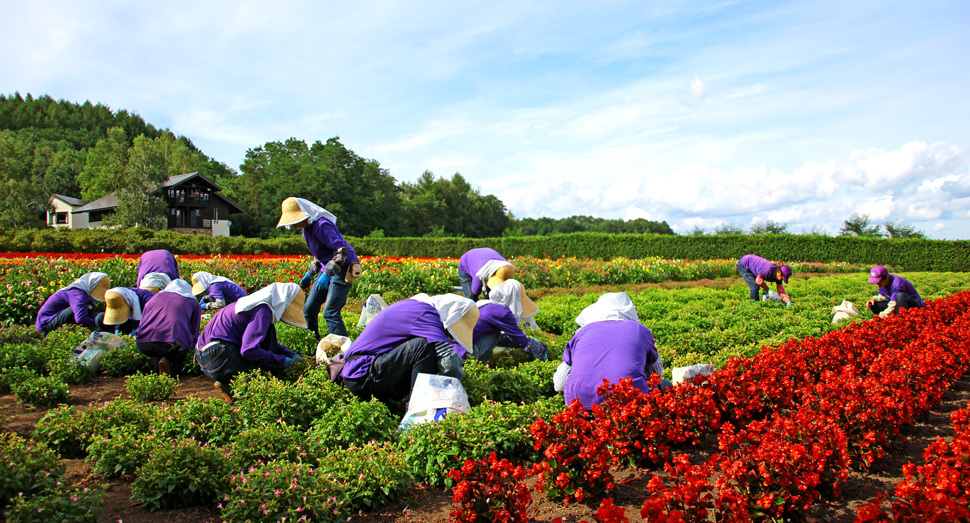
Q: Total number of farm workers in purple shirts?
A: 13